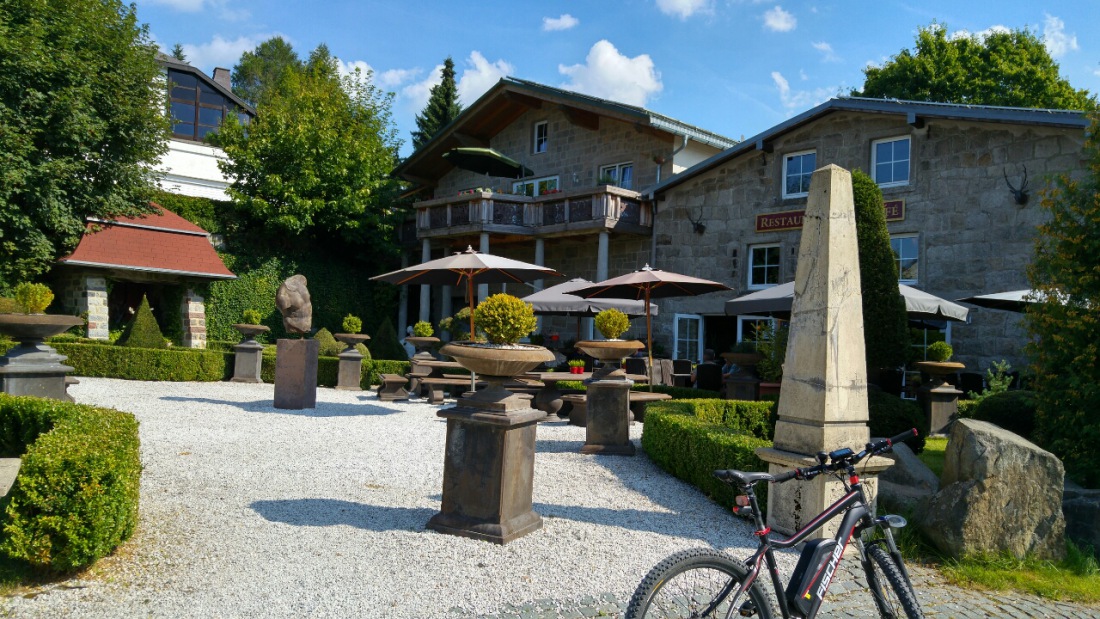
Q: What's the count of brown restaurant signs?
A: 1